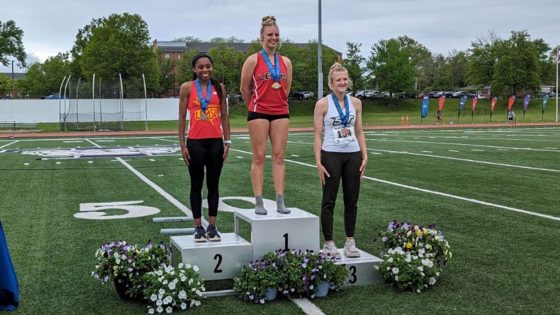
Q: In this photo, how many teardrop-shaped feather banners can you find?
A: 8